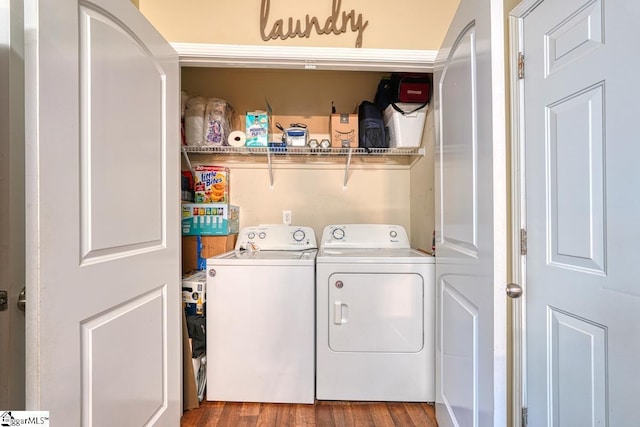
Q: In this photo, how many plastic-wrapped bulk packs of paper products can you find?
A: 2